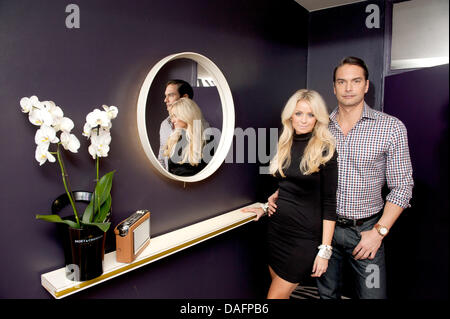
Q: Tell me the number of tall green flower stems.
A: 2